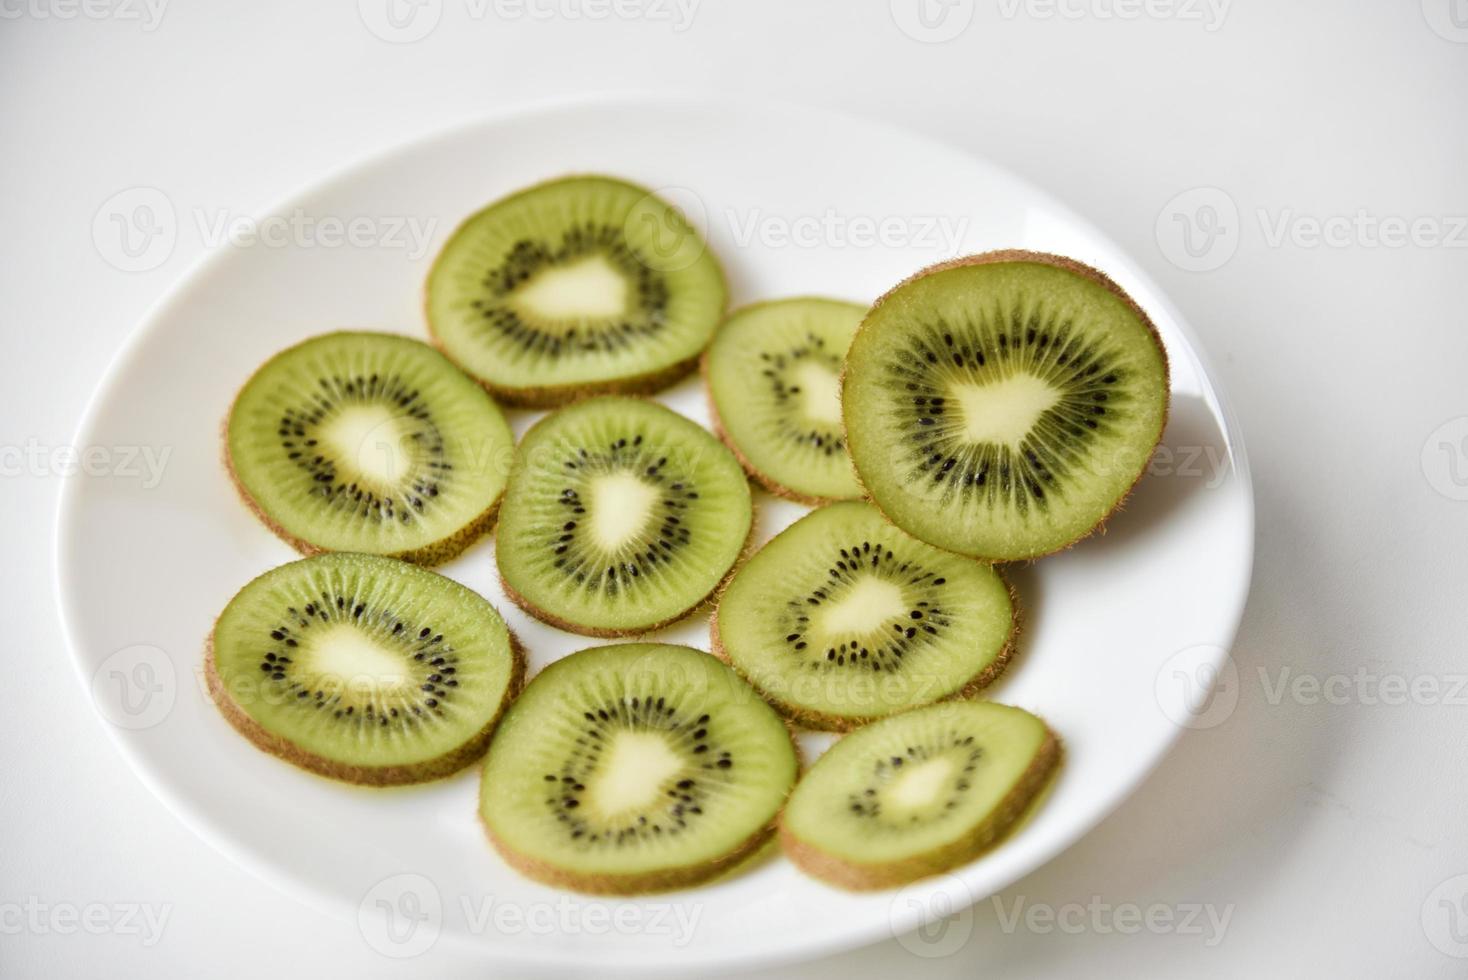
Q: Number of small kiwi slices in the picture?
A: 8